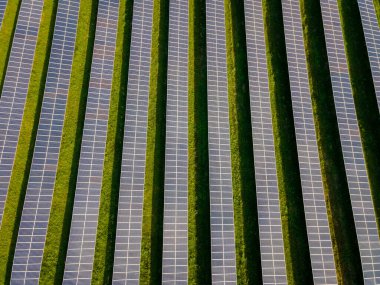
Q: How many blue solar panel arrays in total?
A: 11